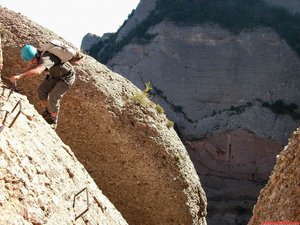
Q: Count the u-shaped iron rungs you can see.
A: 3